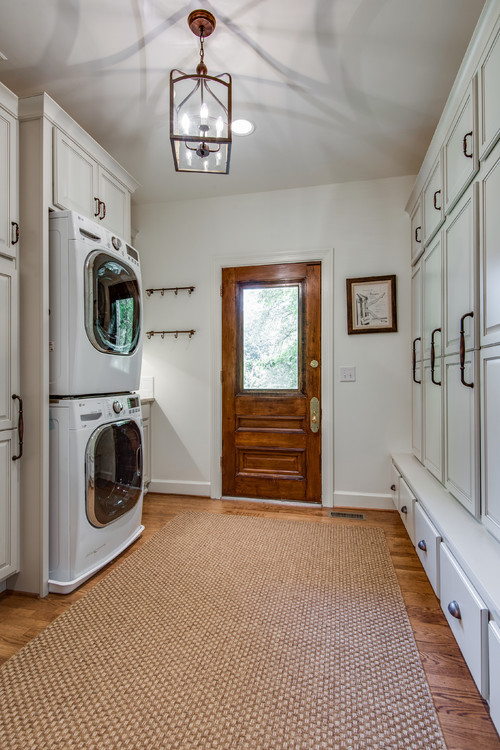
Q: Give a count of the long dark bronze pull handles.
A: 4